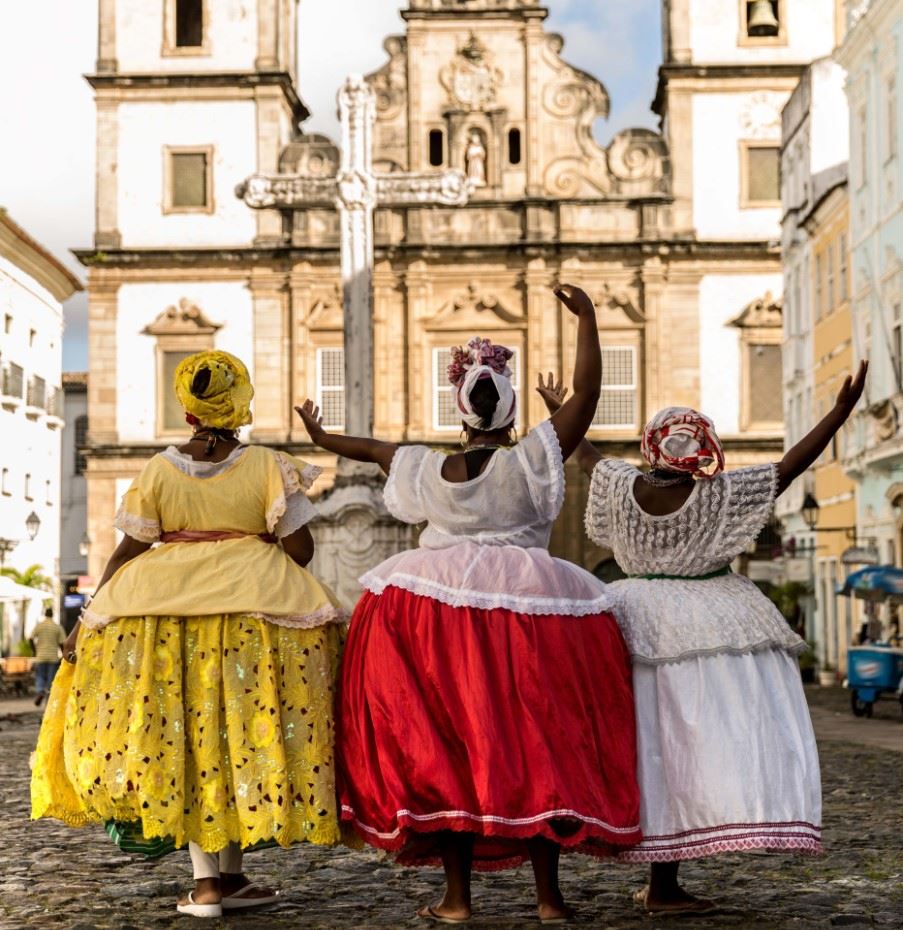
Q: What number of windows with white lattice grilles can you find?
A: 3